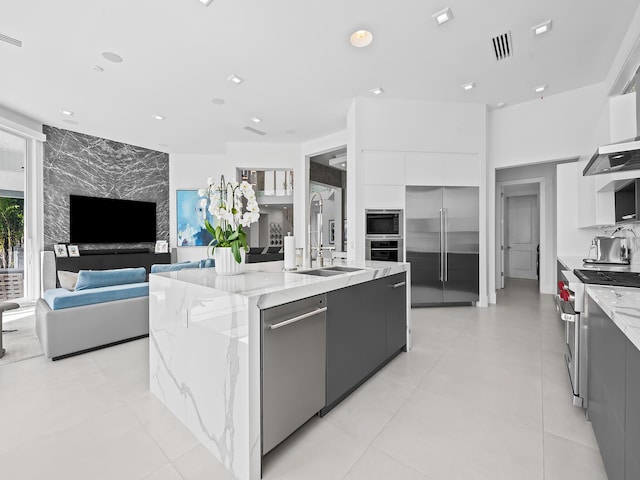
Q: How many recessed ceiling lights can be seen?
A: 11